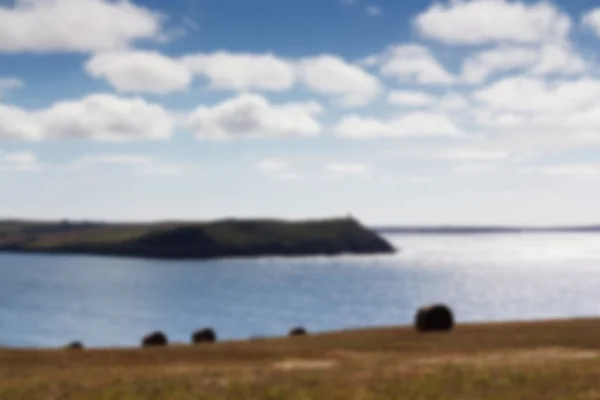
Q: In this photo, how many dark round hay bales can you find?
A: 5